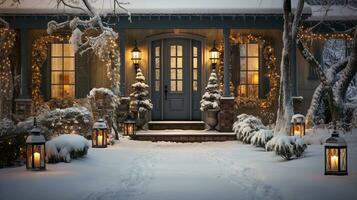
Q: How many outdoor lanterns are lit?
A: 7